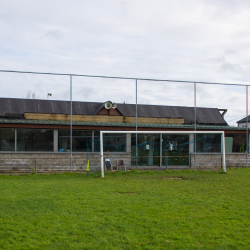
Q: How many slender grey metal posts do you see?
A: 4